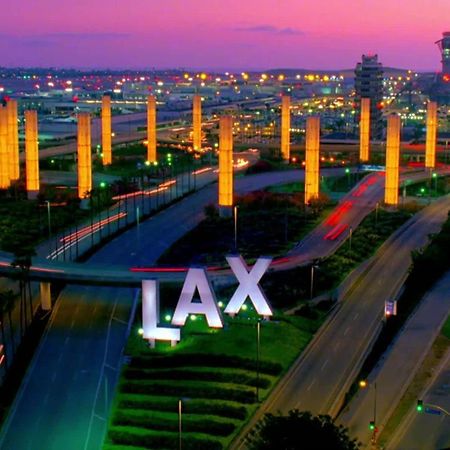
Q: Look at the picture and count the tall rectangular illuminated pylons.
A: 13